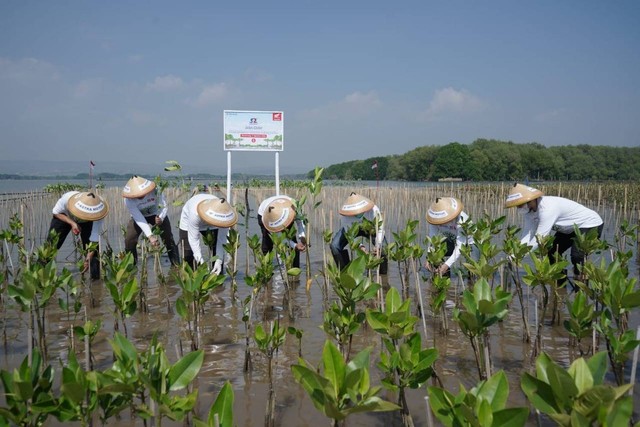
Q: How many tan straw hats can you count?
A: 7